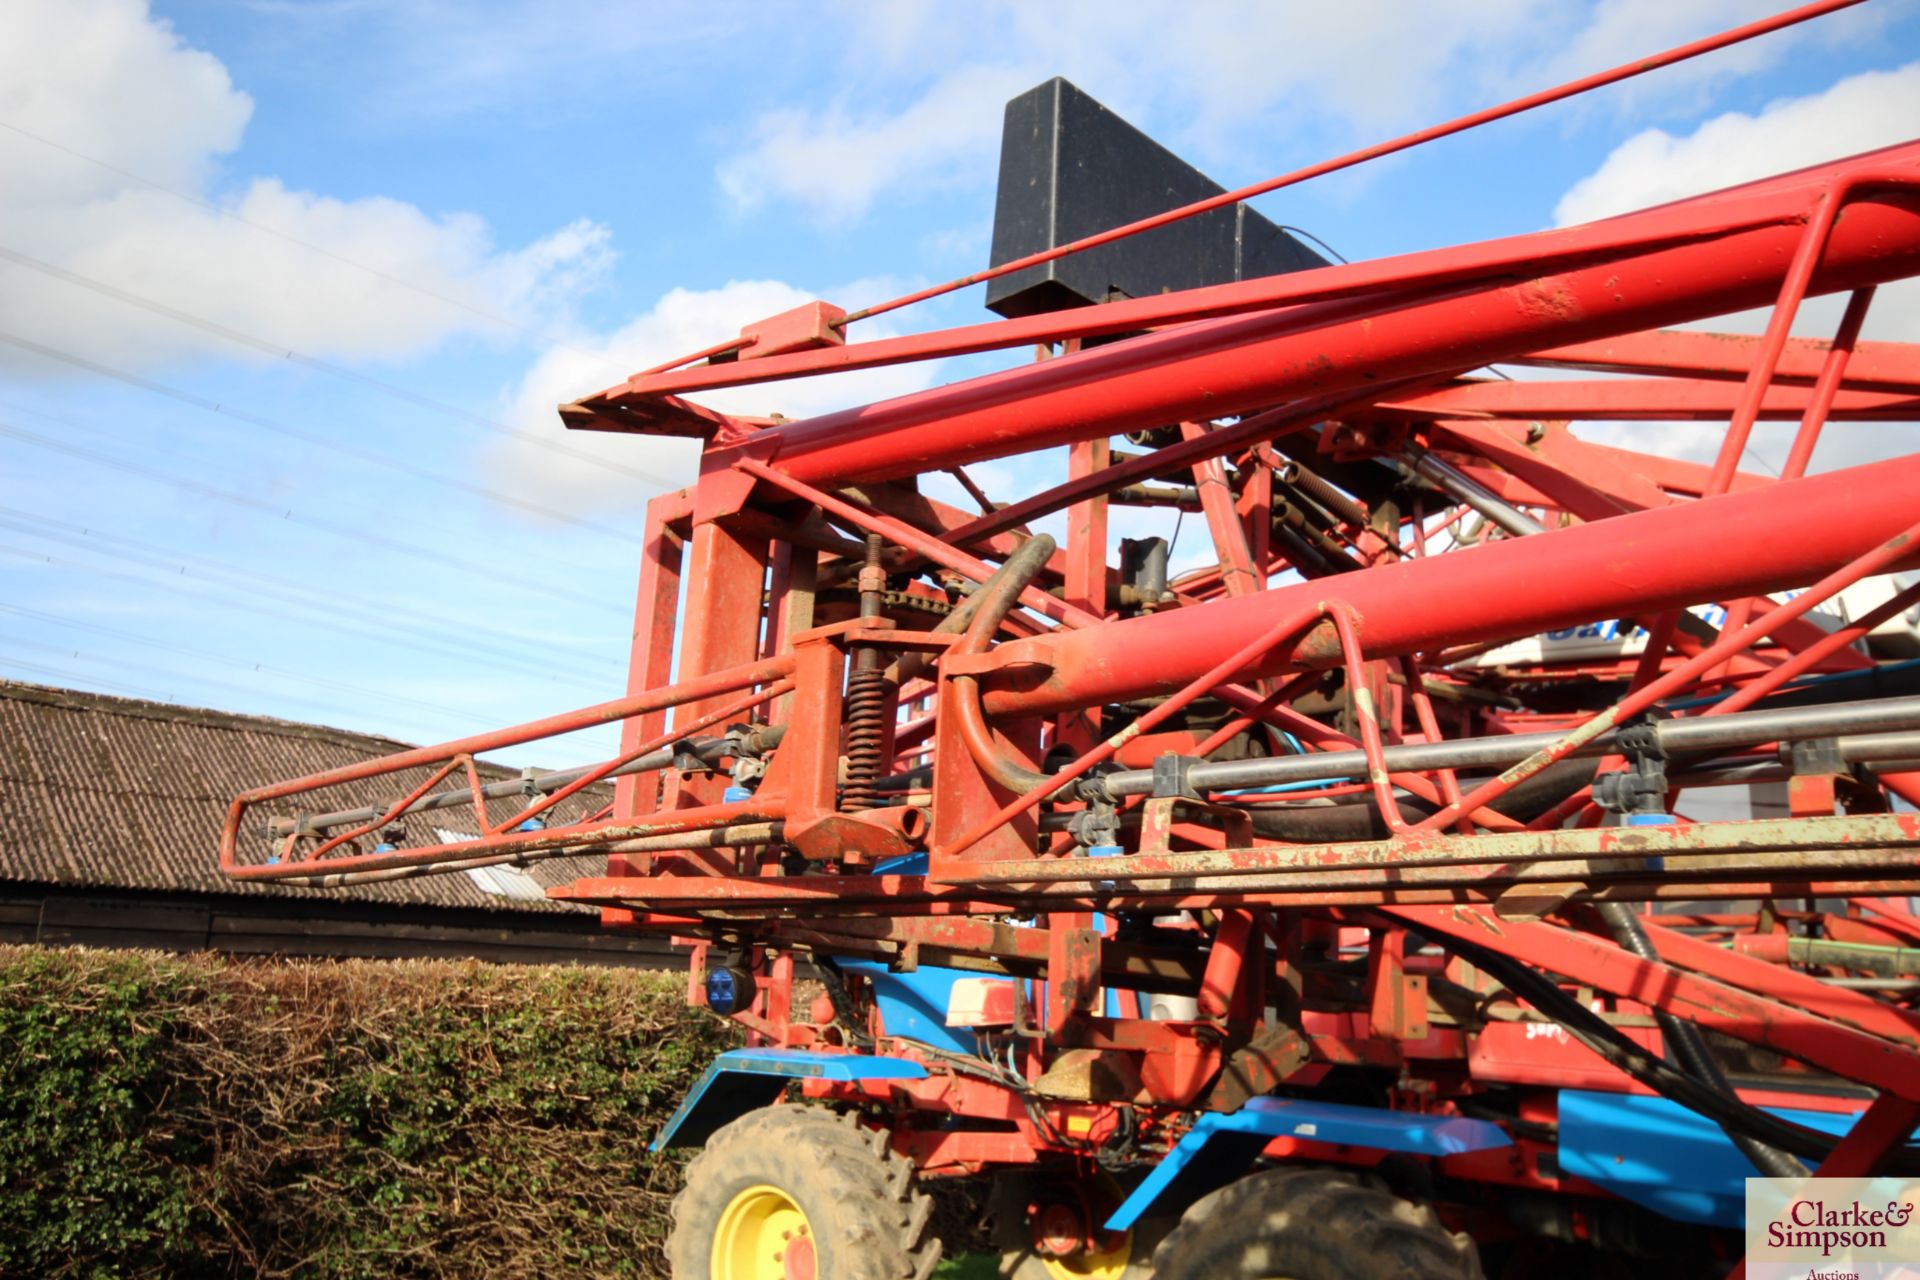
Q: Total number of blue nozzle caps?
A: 6